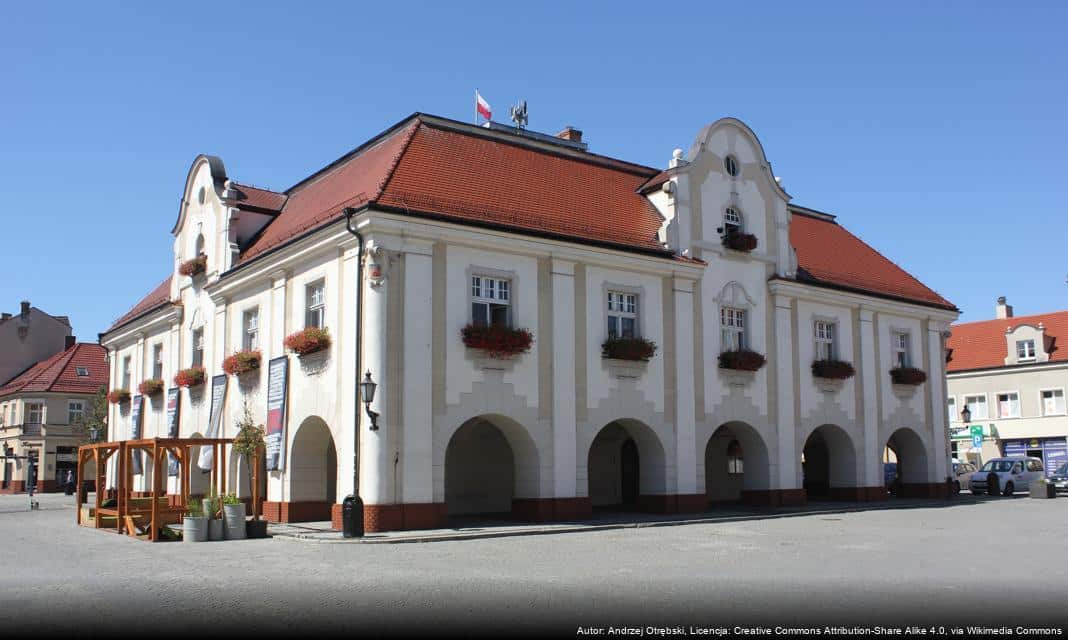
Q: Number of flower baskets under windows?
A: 12